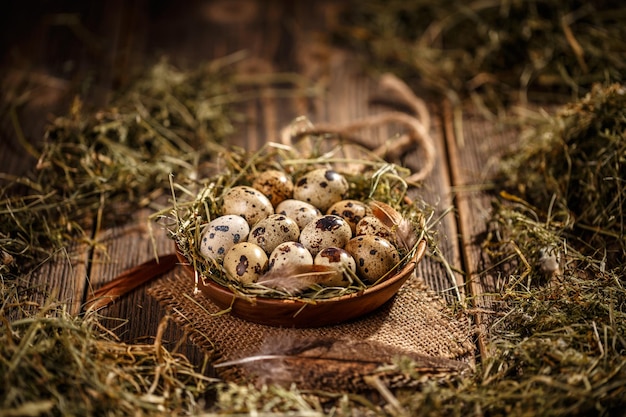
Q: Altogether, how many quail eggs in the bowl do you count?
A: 13